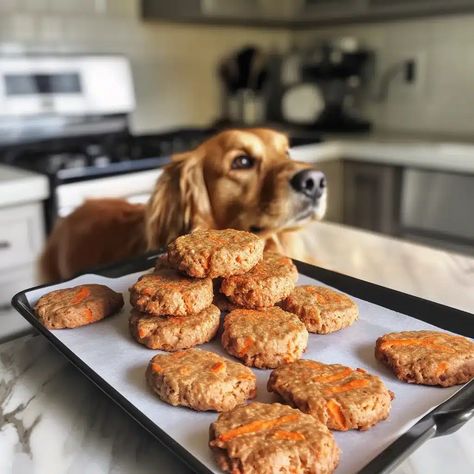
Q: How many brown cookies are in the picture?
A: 11